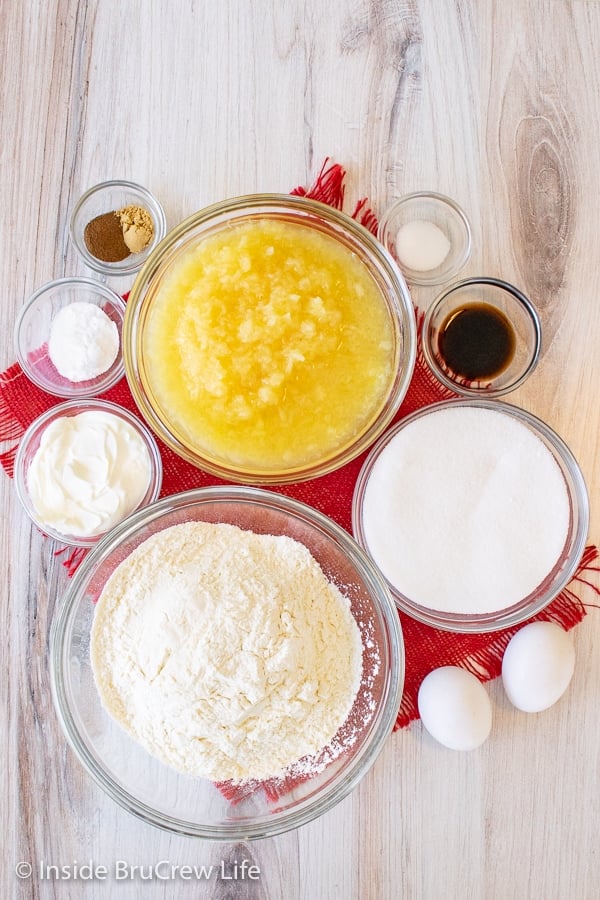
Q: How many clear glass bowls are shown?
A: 8